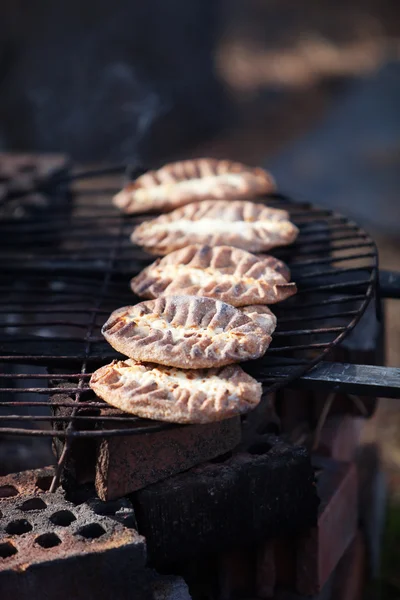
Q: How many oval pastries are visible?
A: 5